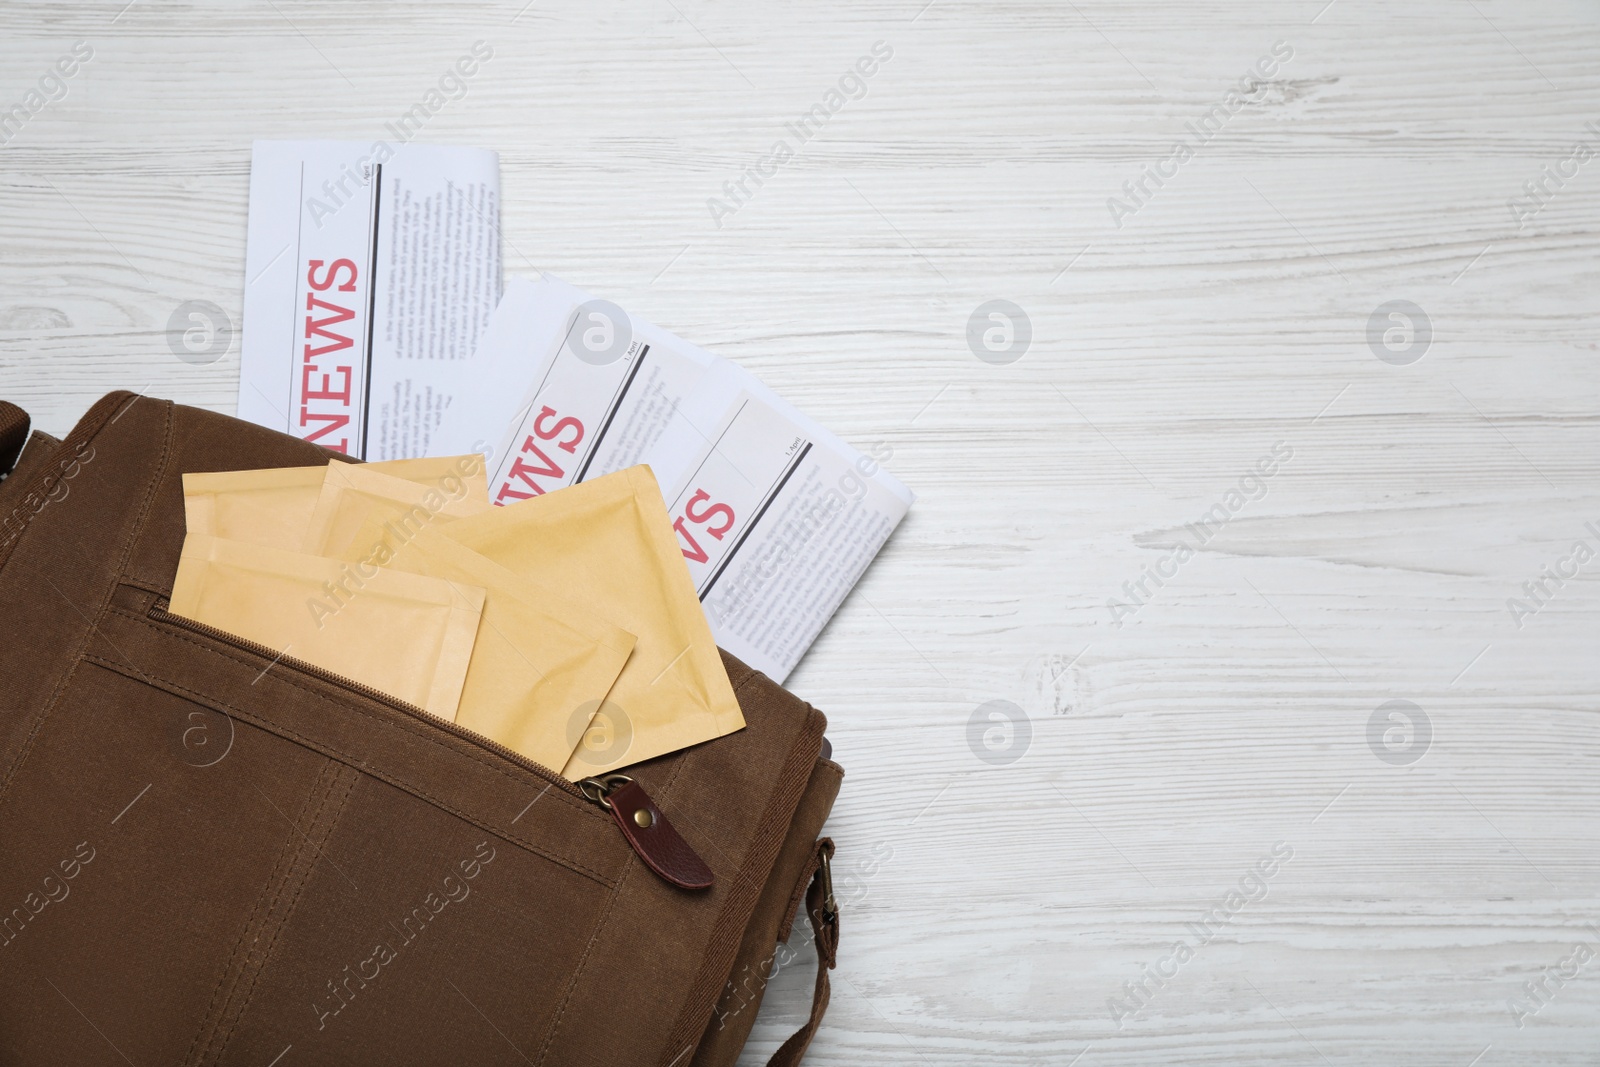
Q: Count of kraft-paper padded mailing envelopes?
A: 5